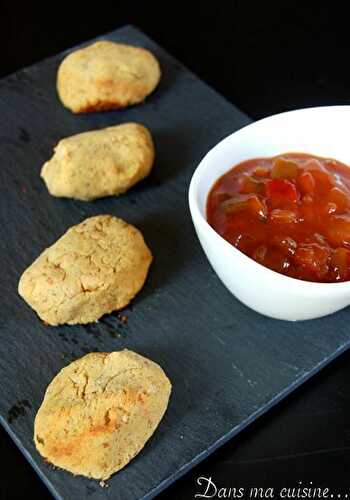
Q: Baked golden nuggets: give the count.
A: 4